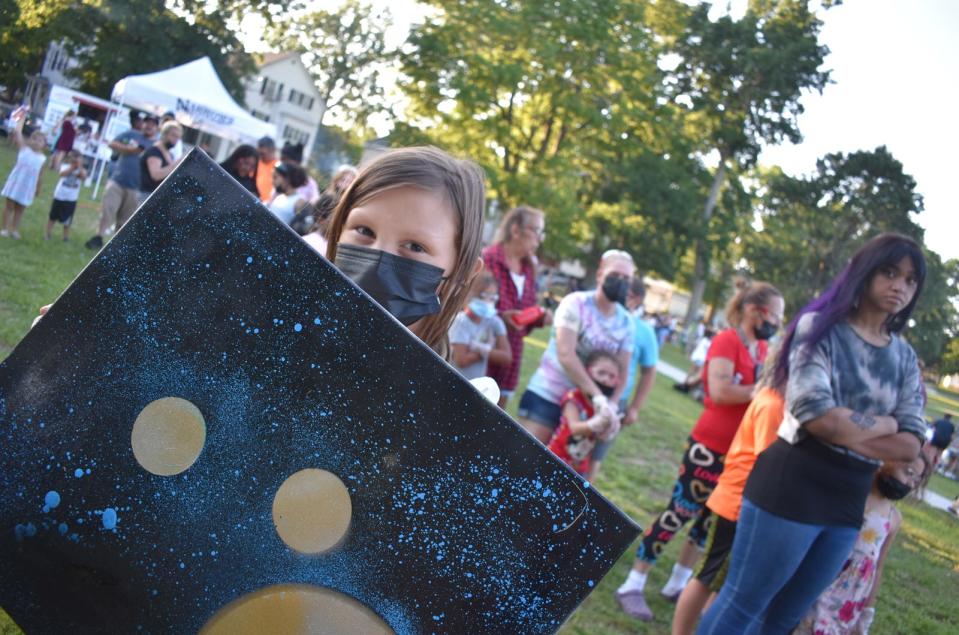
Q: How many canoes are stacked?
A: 0